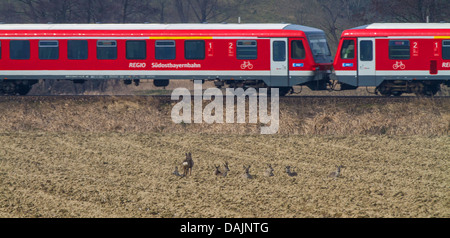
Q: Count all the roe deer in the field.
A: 8